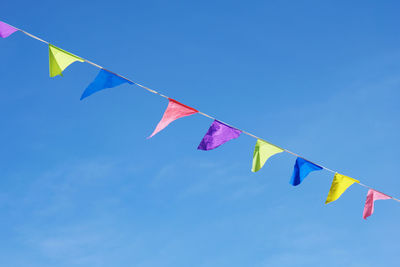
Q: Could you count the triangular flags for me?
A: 9